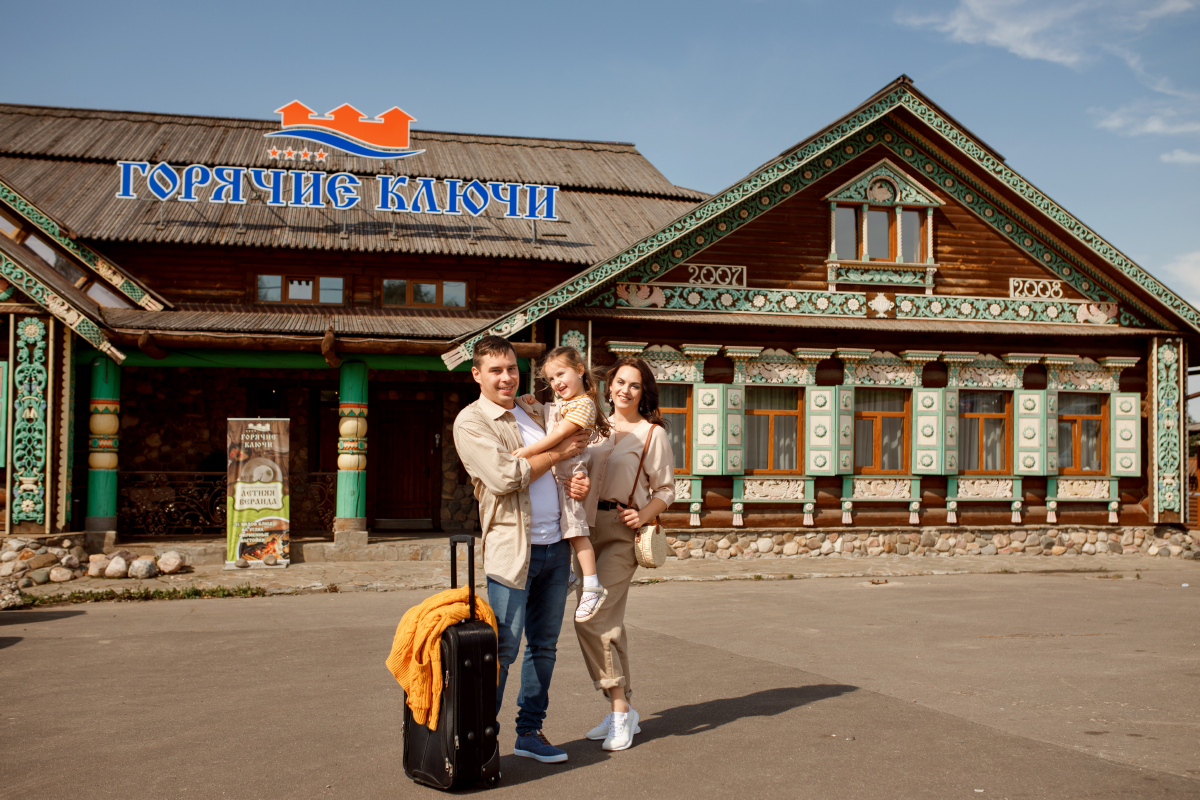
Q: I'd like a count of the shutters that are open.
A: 9